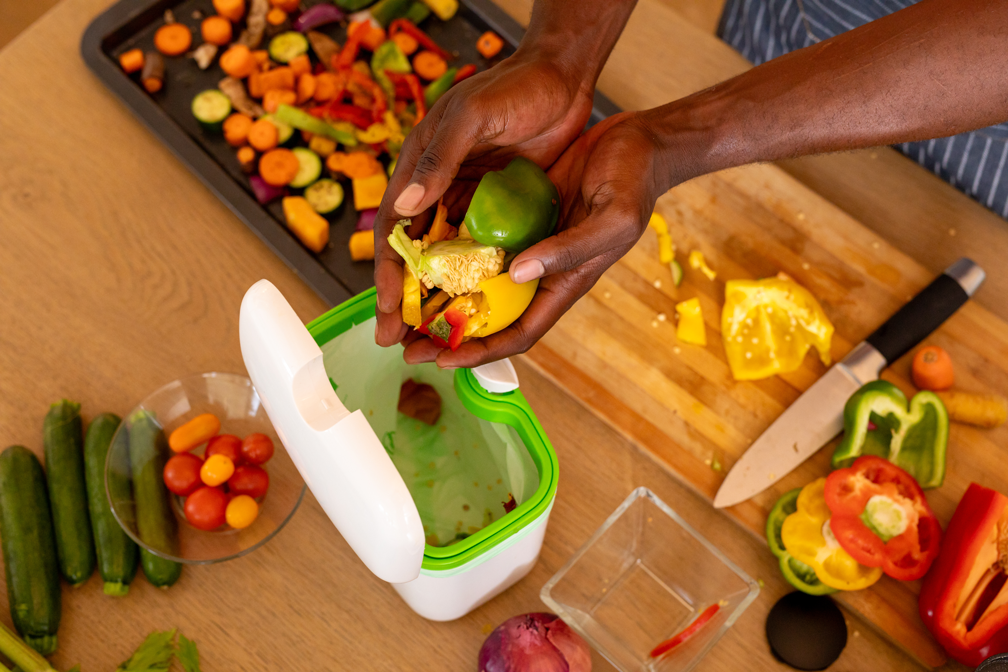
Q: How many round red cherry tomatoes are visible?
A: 5